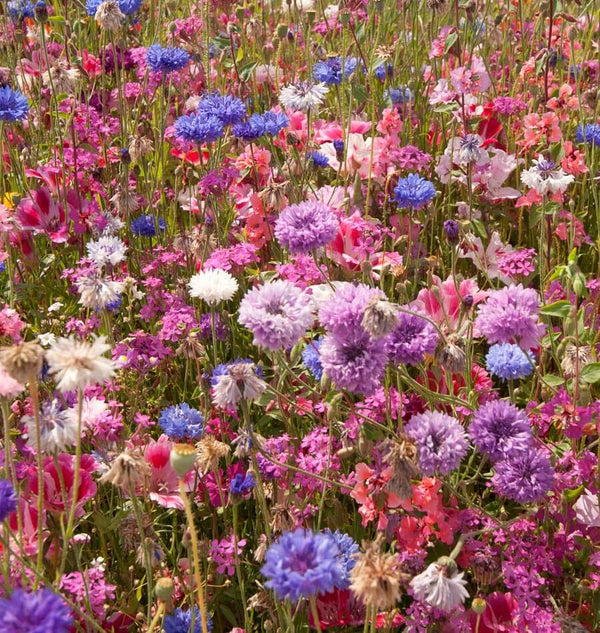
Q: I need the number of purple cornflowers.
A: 9